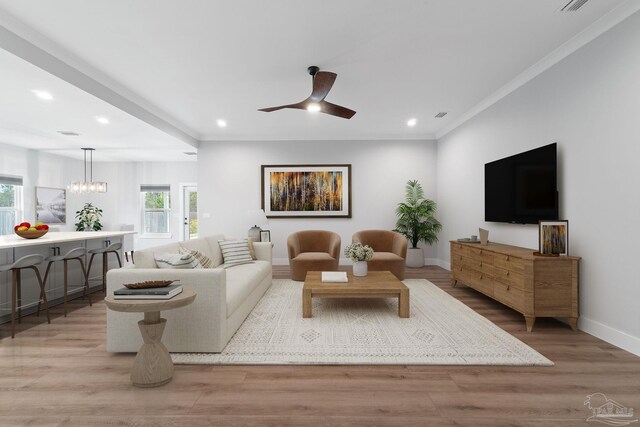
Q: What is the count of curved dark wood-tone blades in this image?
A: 3